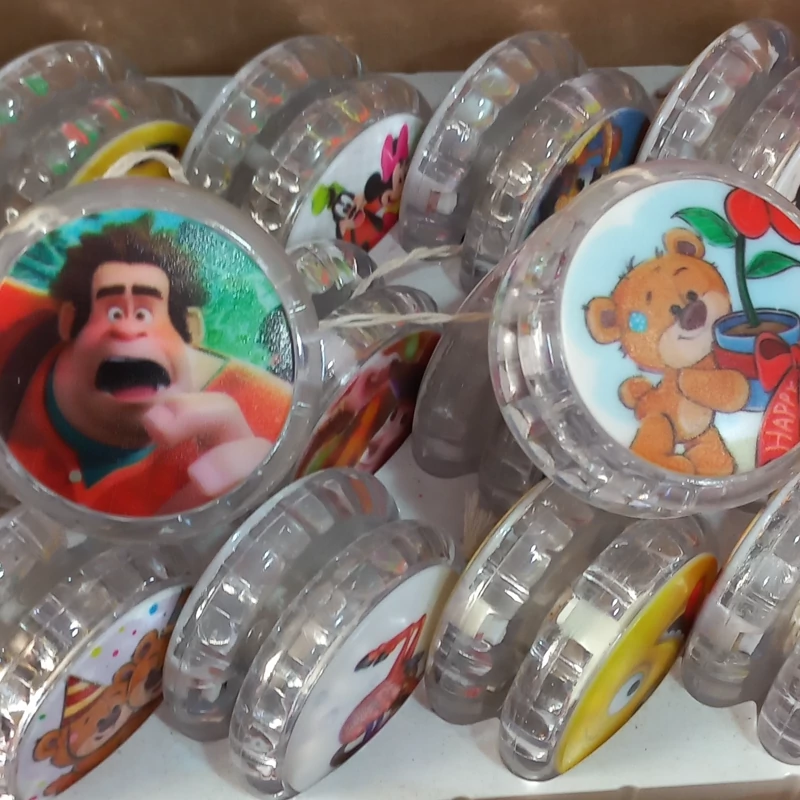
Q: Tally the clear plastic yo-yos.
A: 12